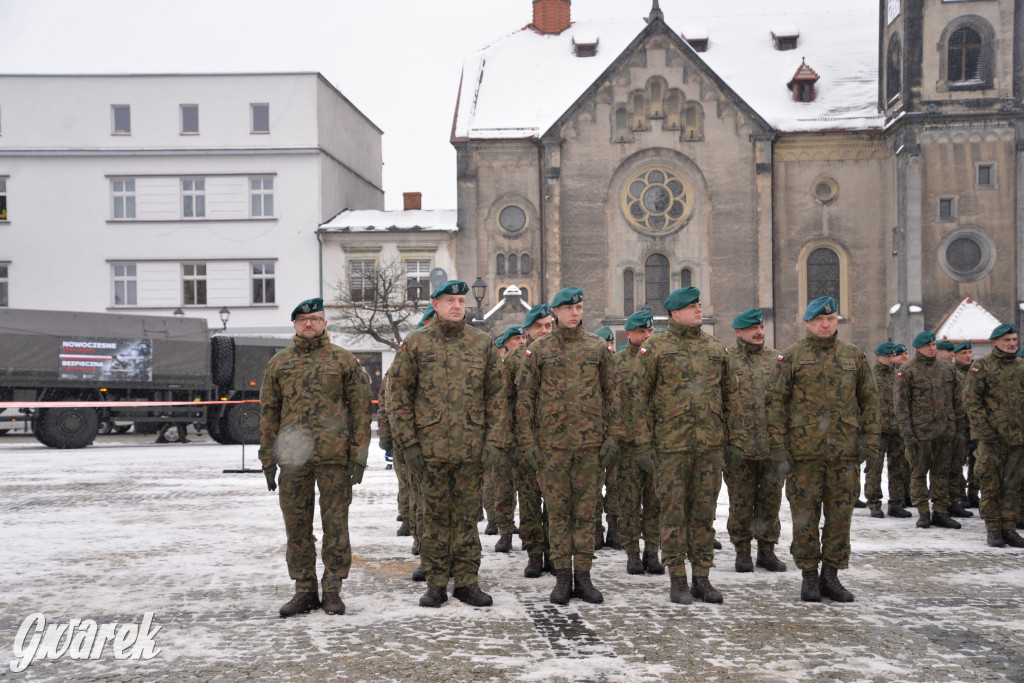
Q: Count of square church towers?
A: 1